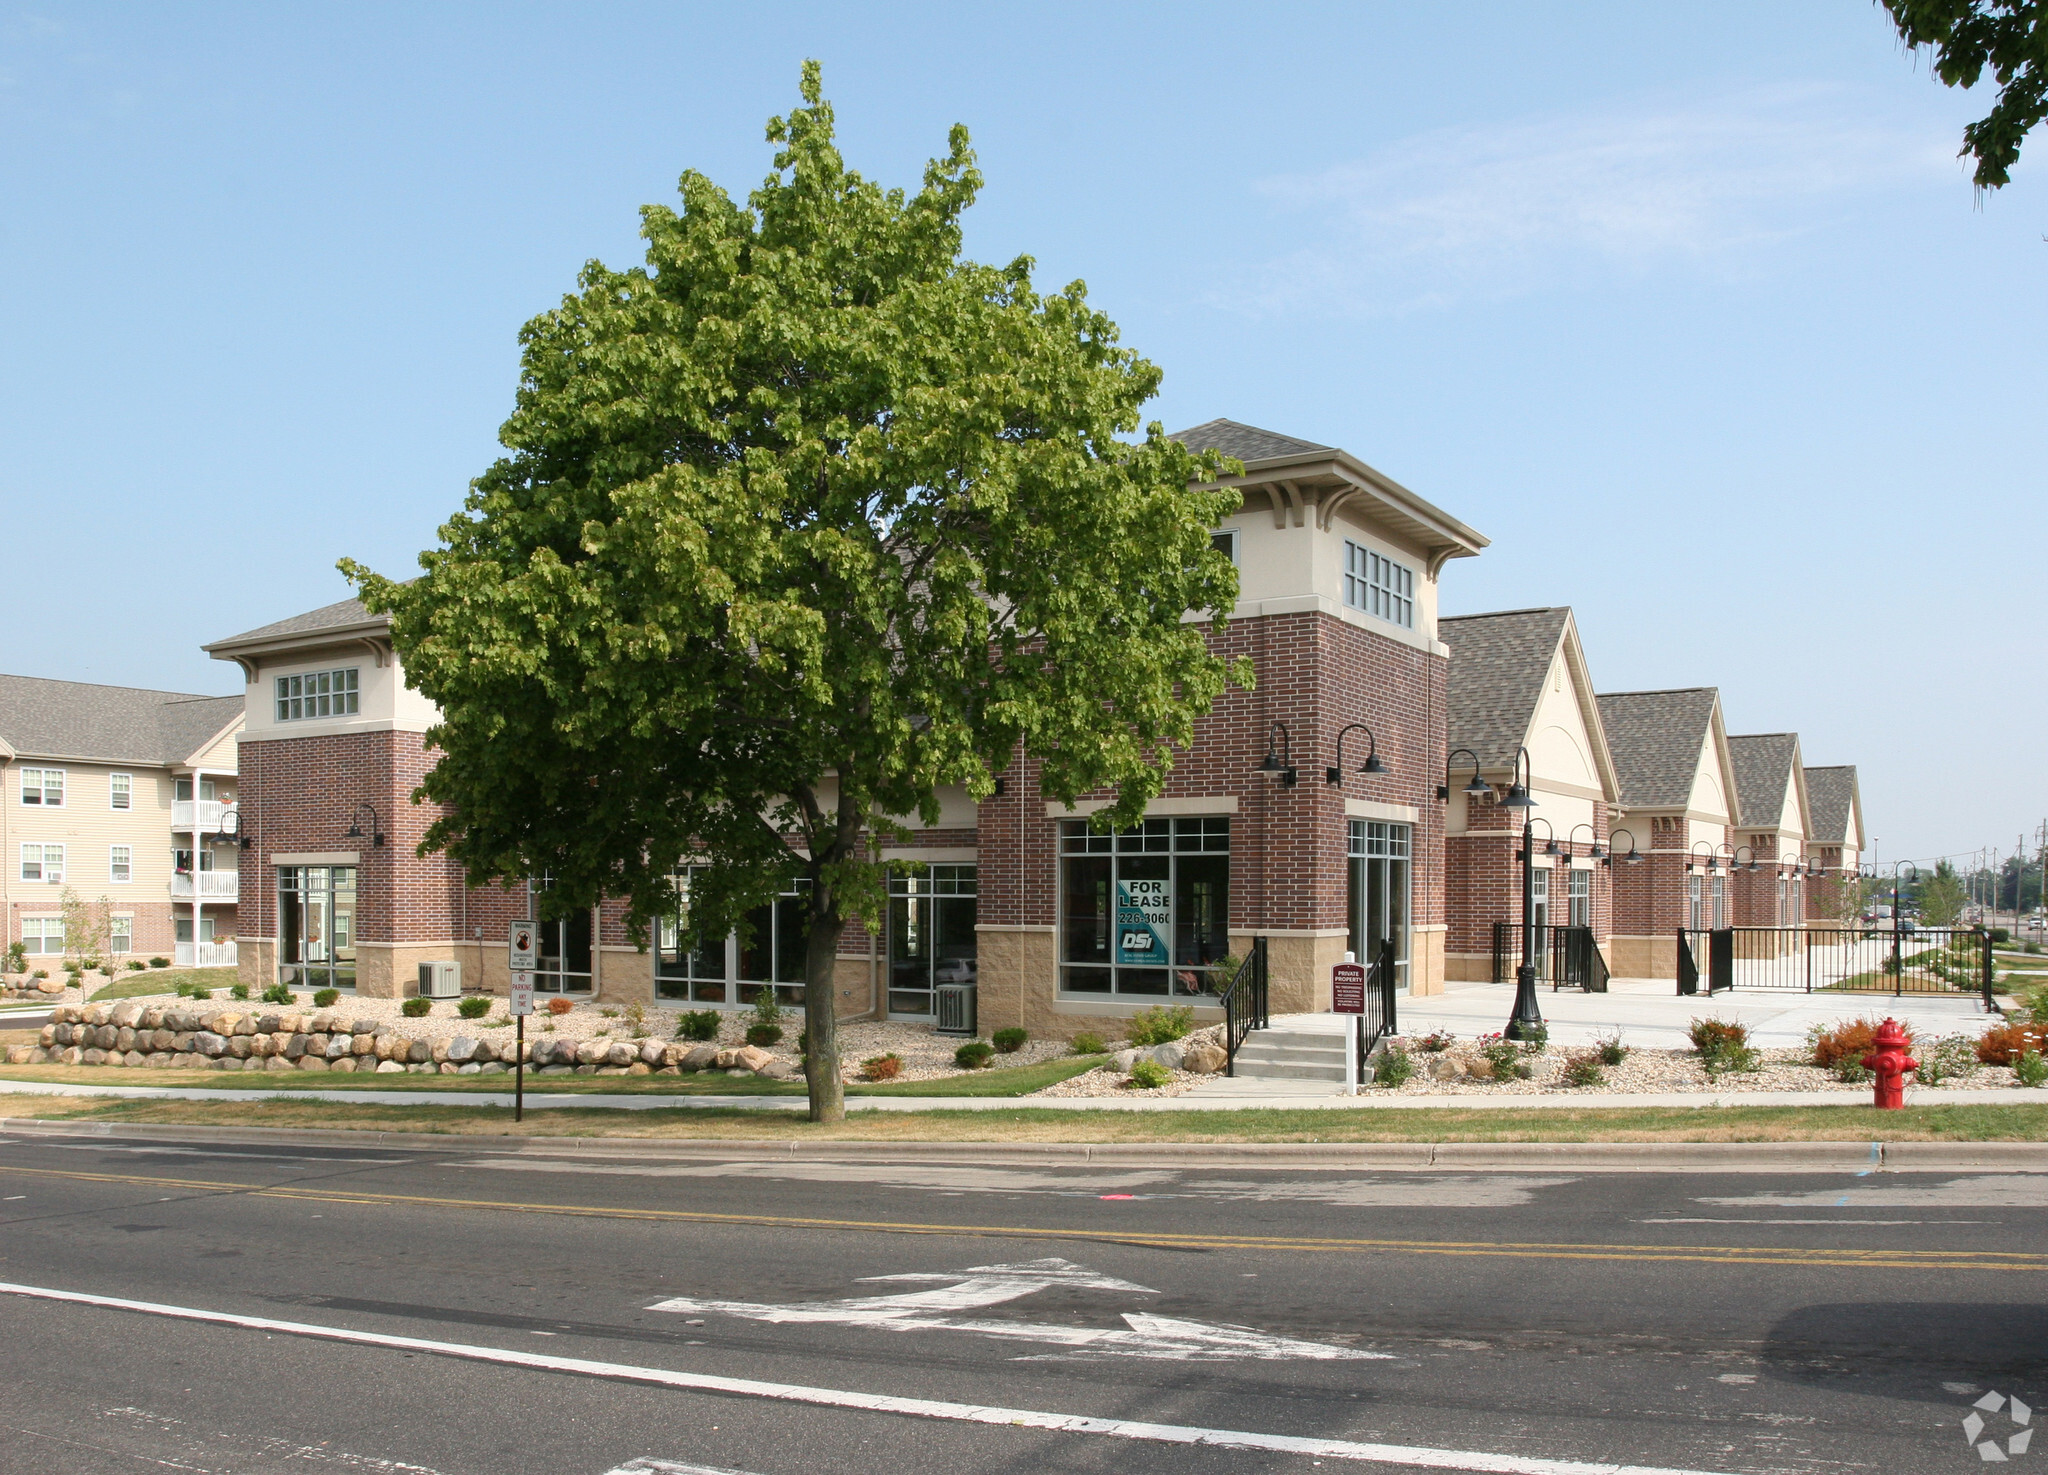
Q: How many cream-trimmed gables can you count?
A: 4